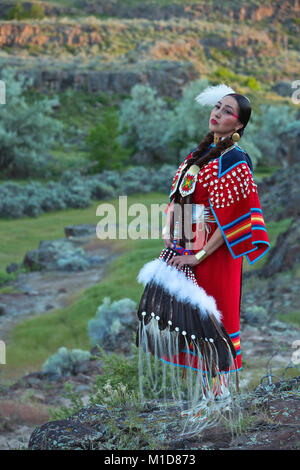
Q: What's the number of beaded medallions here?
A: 2